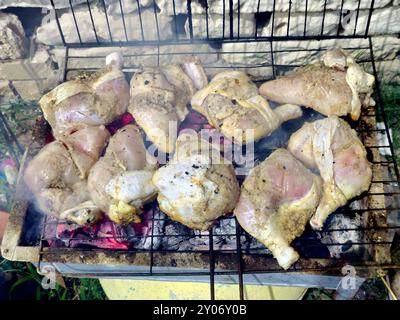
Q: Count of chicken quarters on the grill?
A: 9